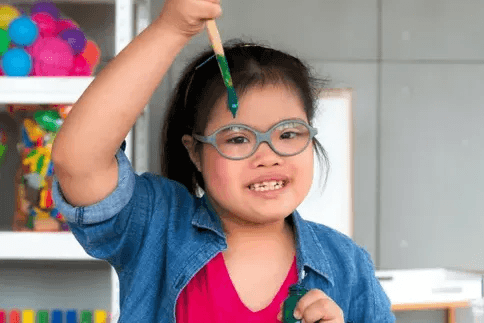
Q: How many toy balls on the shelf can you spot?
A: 11